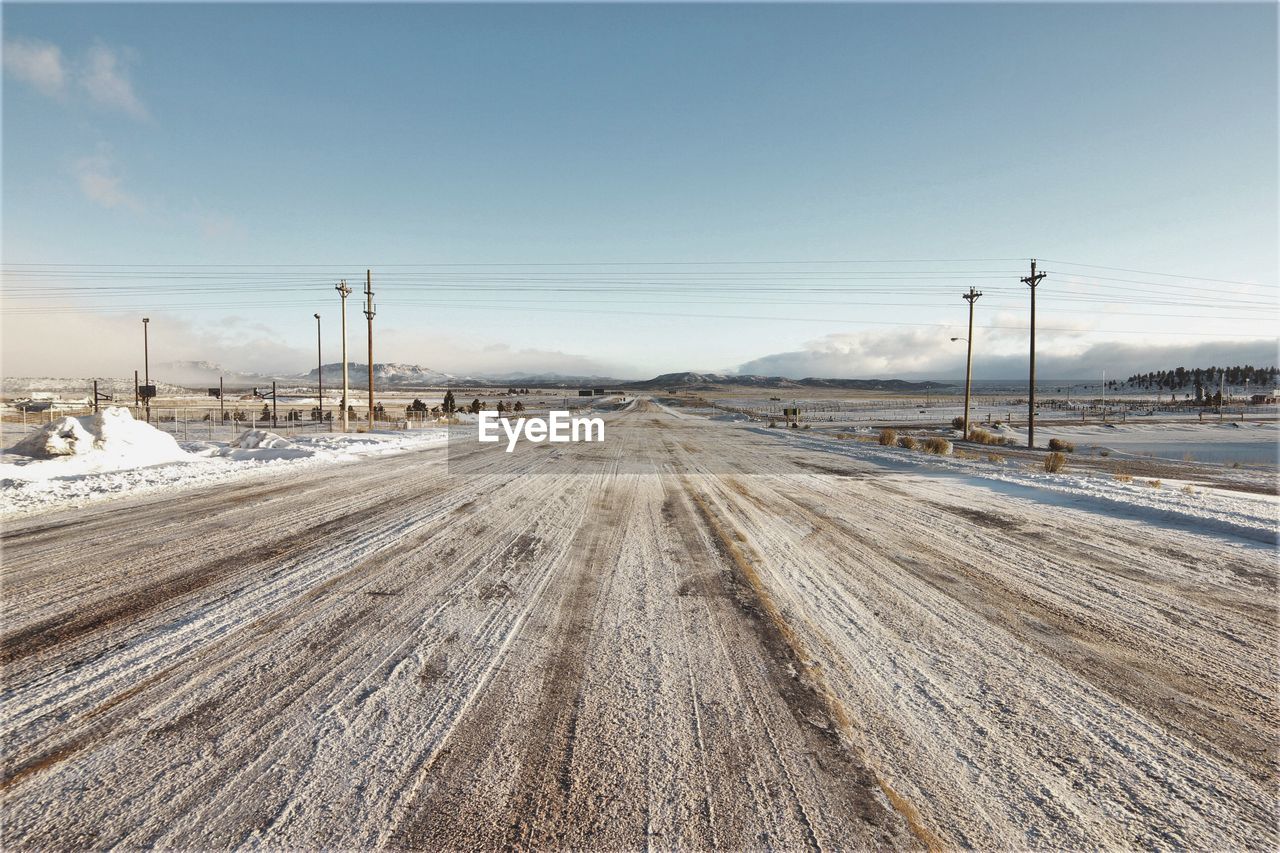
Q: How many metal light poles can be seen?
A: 2